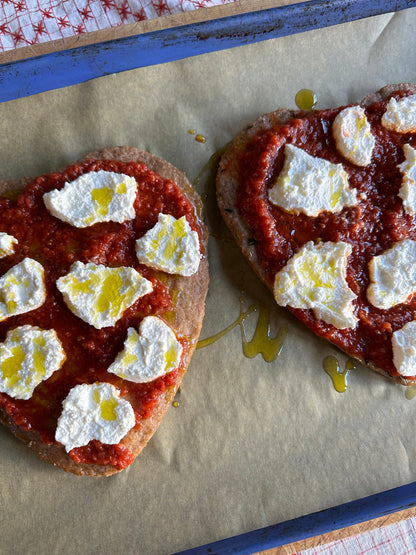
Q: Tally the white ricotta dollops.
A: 15